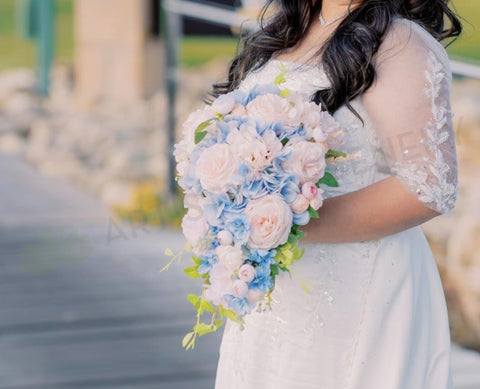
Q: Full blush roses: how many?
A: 4